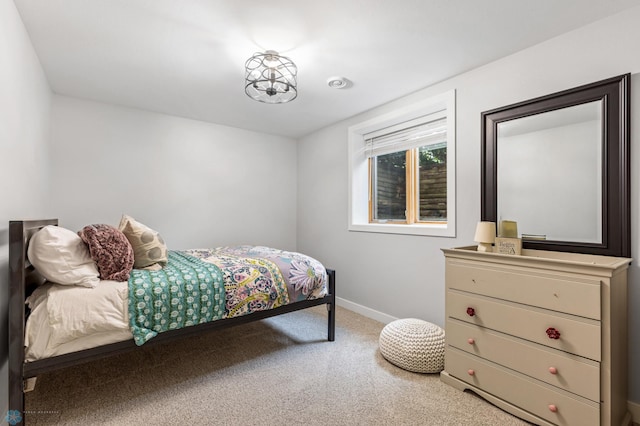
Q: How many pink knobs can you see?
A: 4